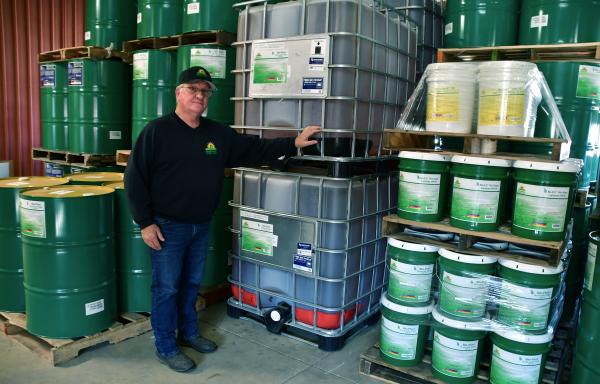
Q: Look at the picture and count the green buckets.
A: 9